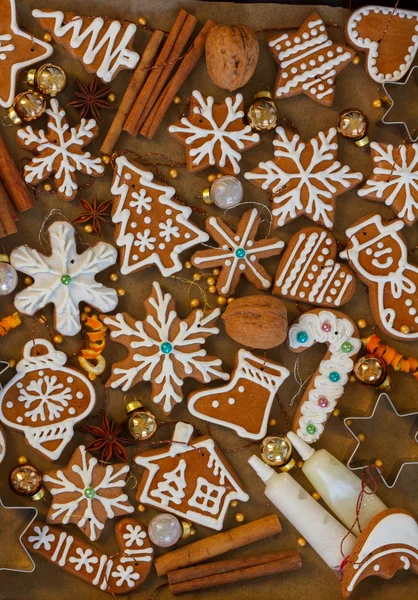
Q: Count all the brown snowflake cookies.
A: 7